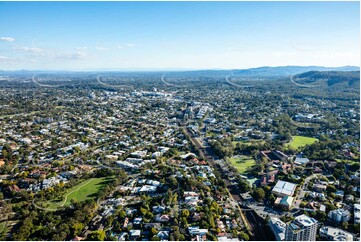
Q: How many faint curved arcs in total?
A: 5